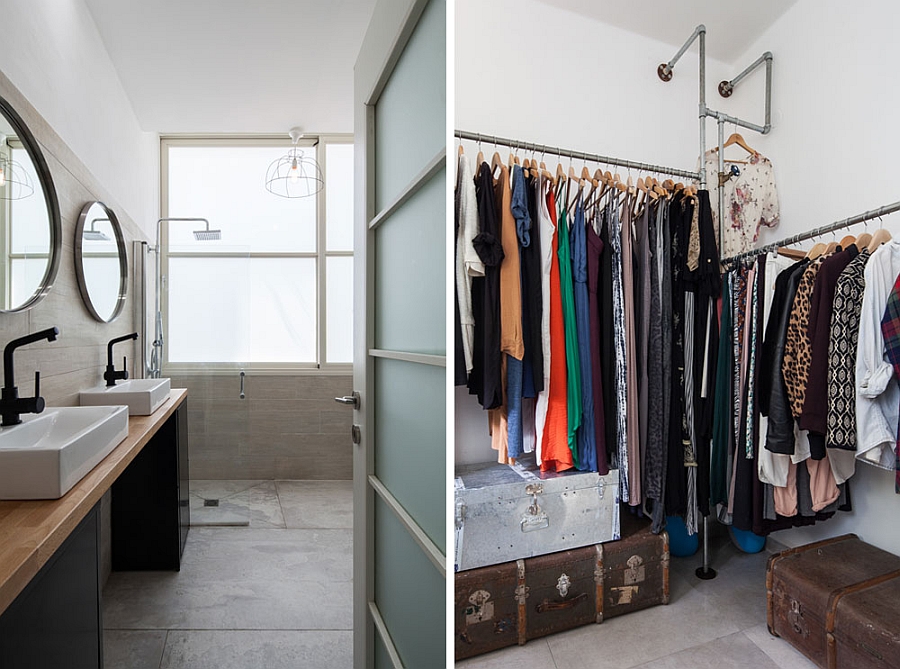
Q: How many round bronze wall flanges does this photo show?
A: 2